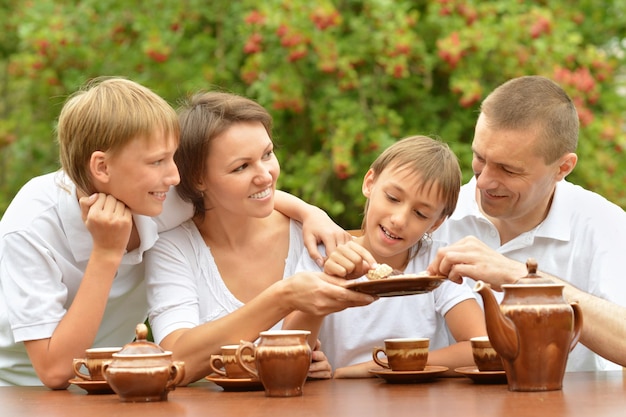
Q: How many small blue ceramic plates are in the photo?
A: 0